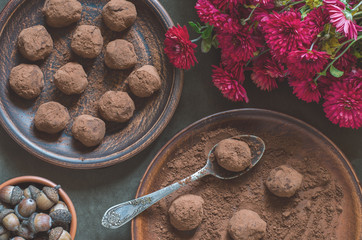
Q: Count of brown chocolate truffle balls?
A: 15